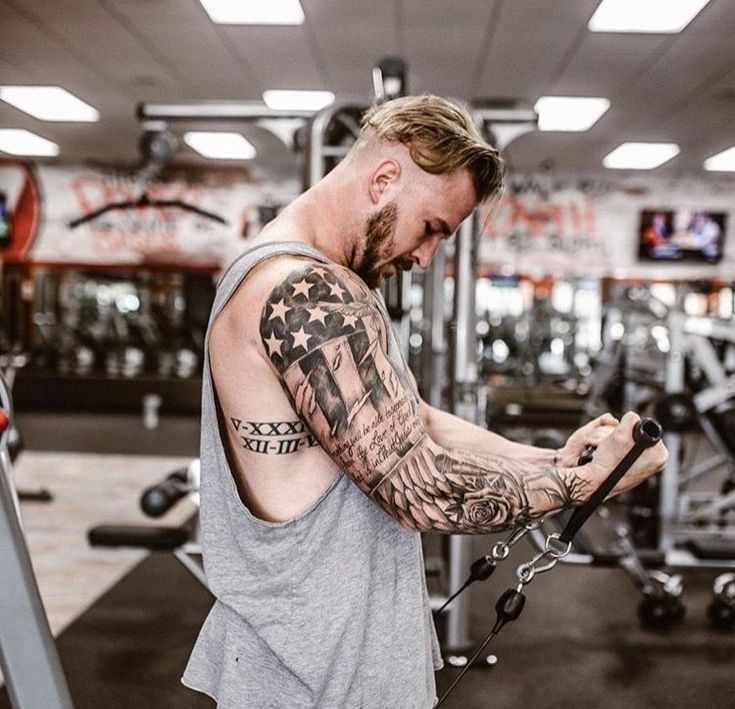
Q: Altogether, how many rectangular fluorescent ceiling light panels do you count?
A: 9